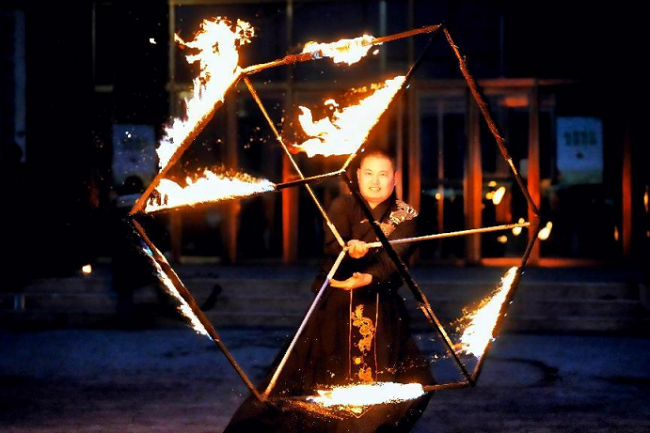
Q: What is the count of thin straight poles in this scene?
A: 12